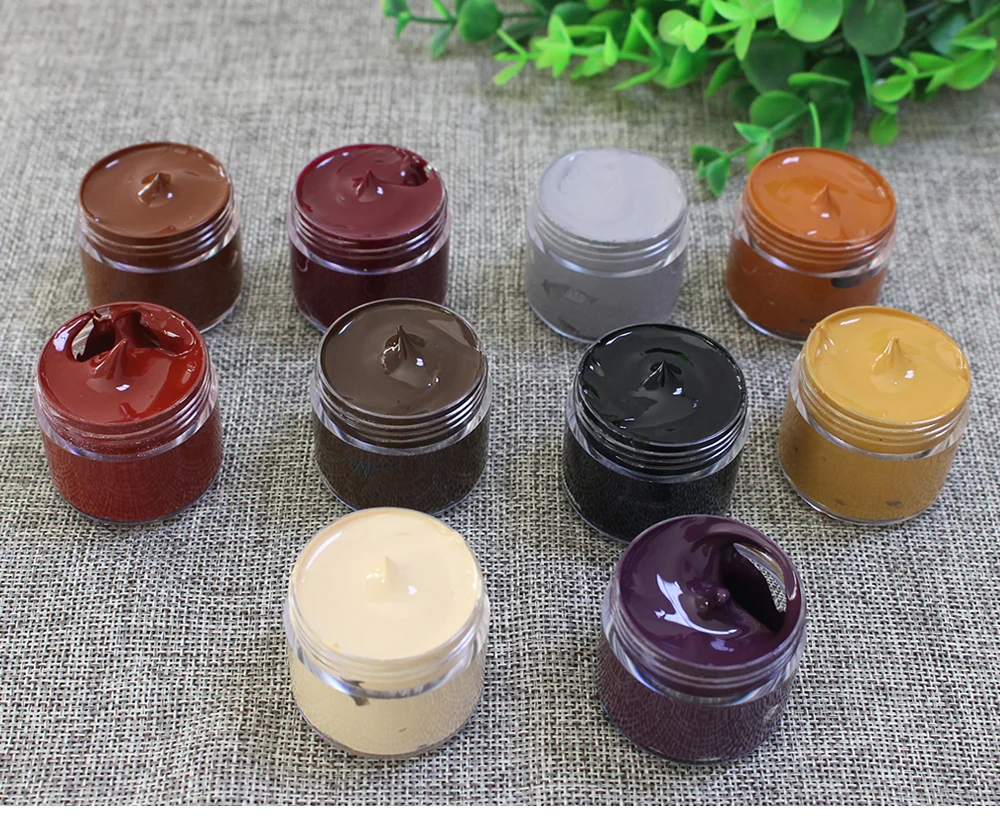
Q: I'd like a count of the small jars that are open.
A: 10